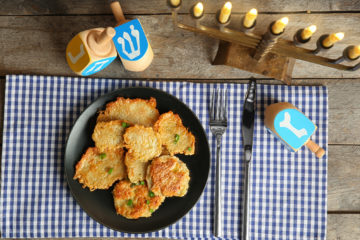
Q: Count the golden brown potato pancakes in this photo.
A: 8